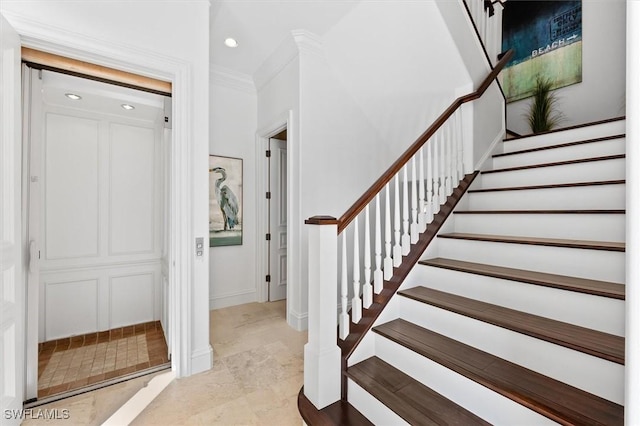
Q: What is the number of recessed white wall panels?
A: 4